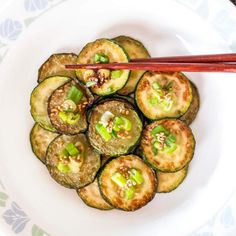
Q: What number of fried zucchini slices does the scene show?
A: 14